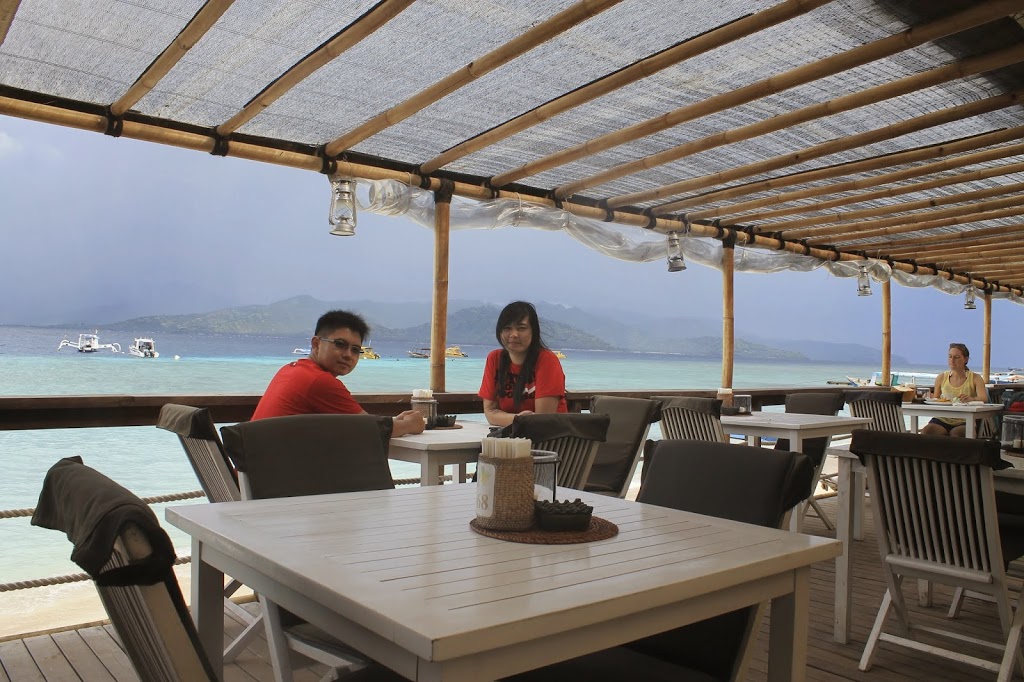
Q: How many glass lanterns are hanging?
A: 4